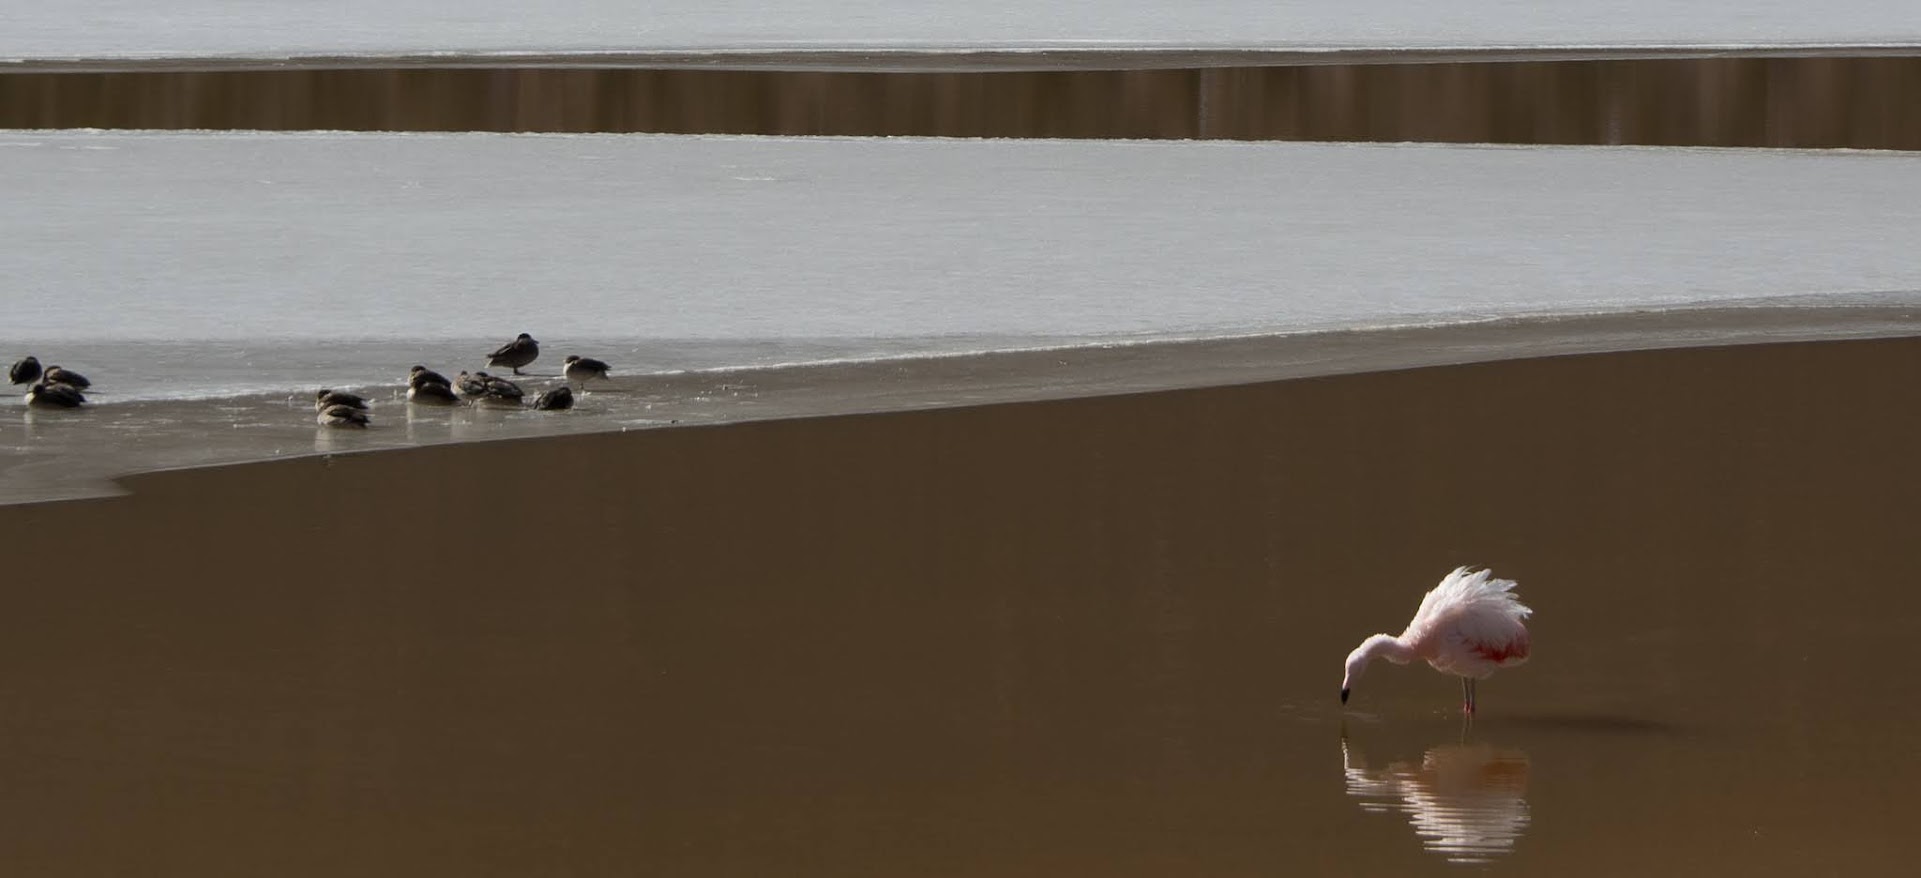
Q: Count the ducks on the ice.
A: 12